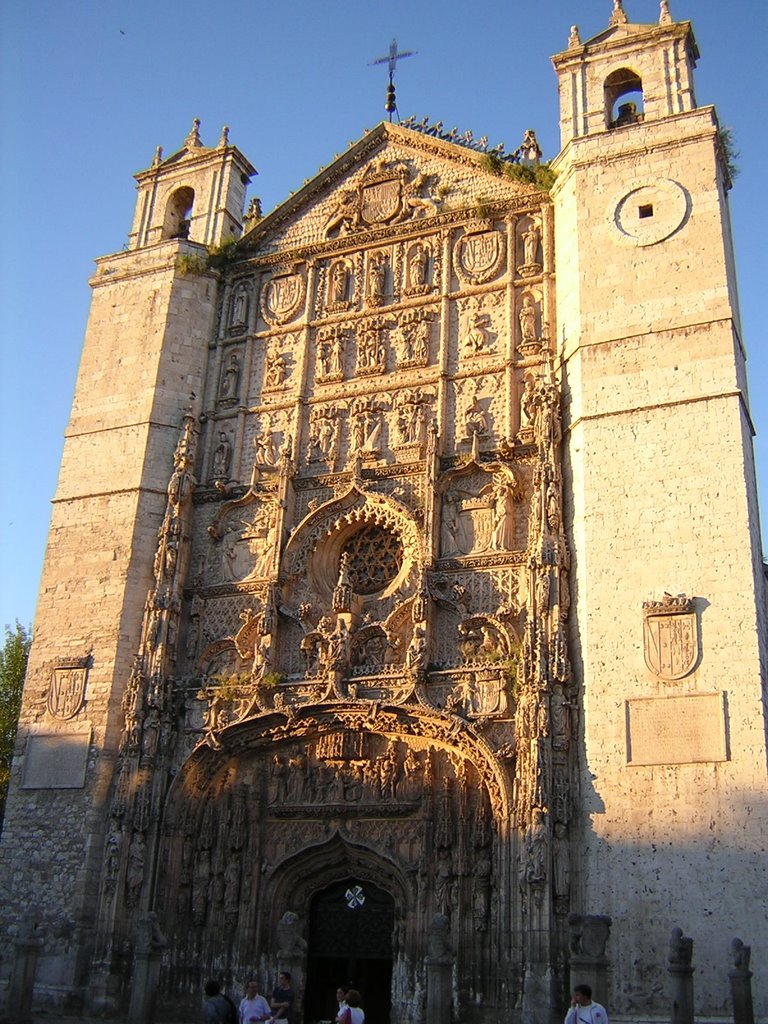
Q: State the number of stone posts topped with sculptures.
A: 7